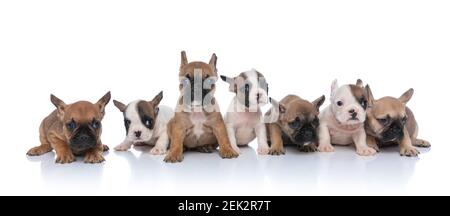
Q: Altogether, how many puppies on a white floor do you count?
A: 7